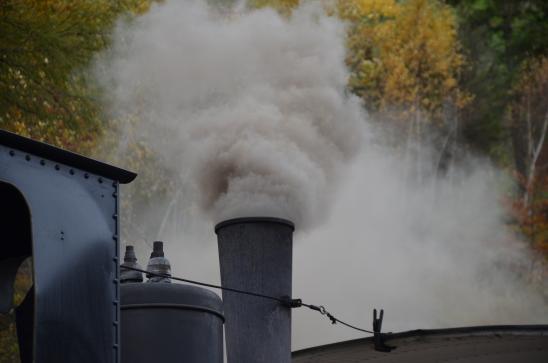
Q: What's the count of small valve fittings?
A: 2